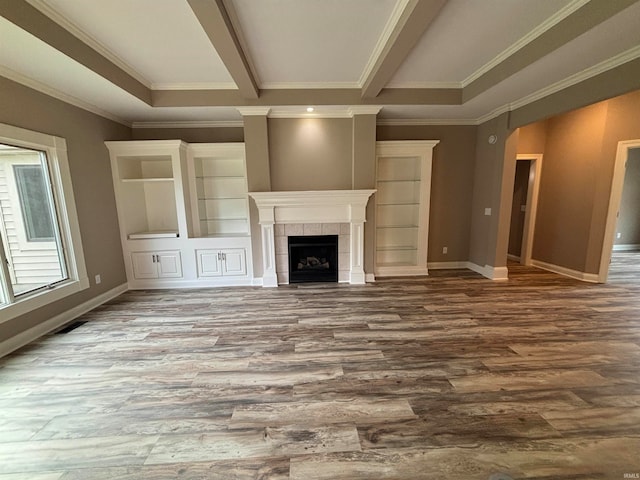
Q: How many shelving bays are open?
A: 3